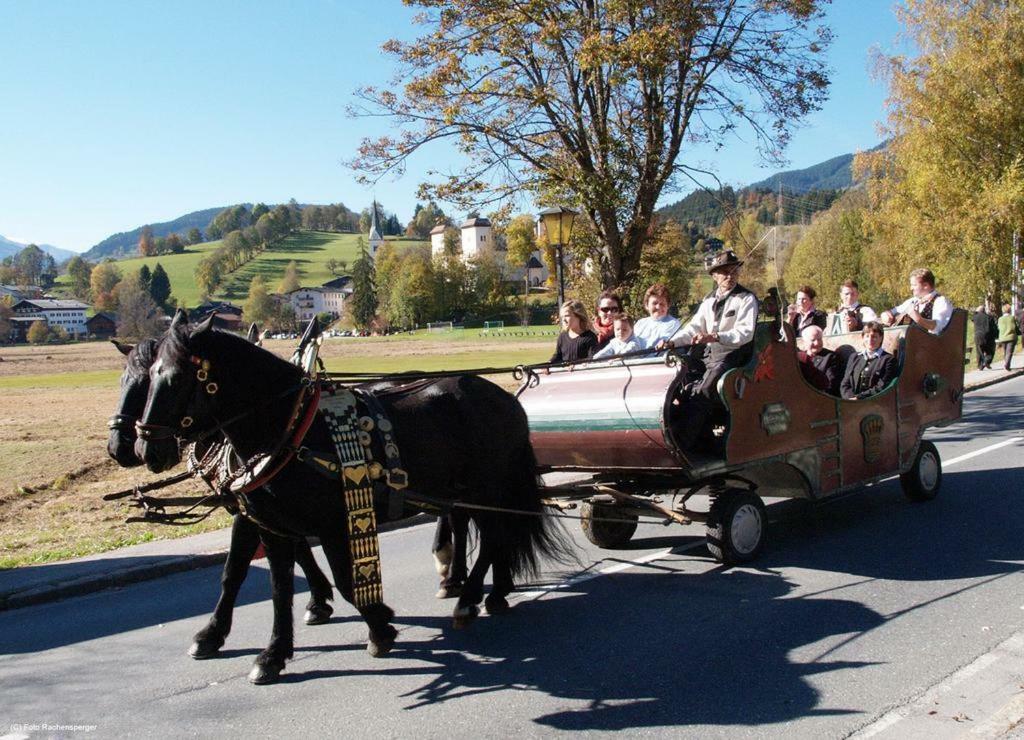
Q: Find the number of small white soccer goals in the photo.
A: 2